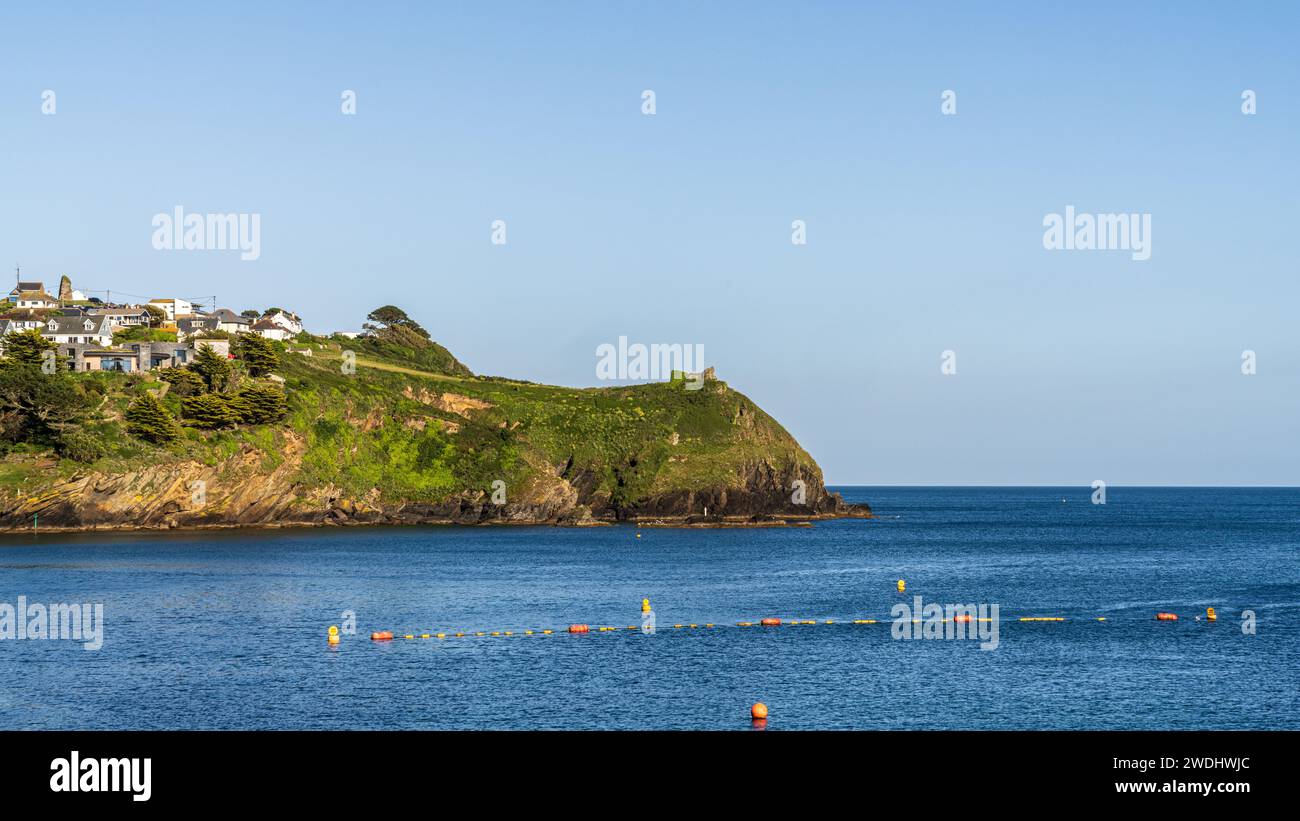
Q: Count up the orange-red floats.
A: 6